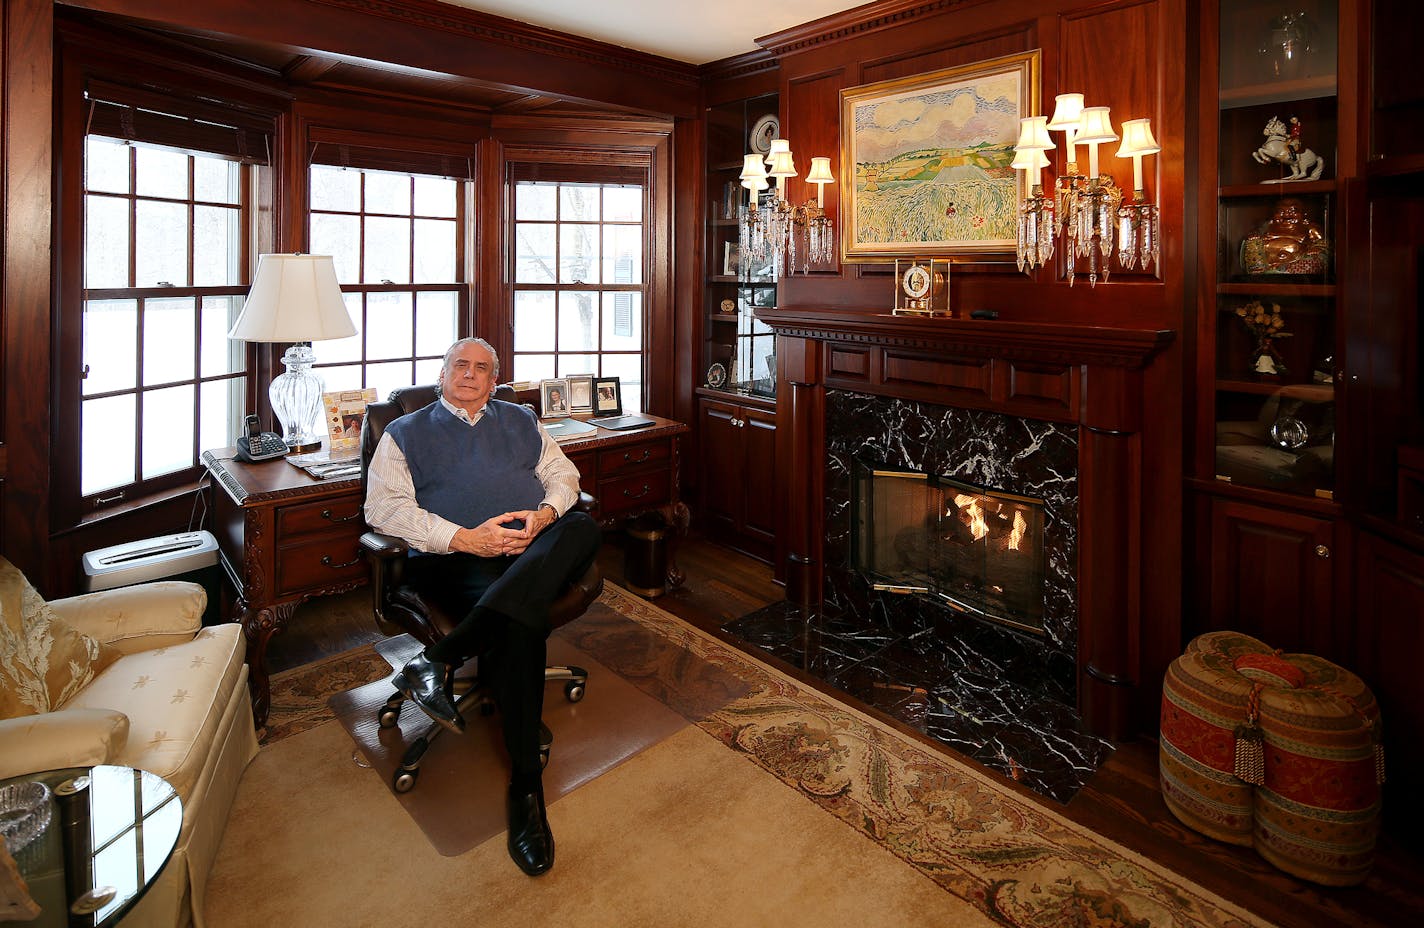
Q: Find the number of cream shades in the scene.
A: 11